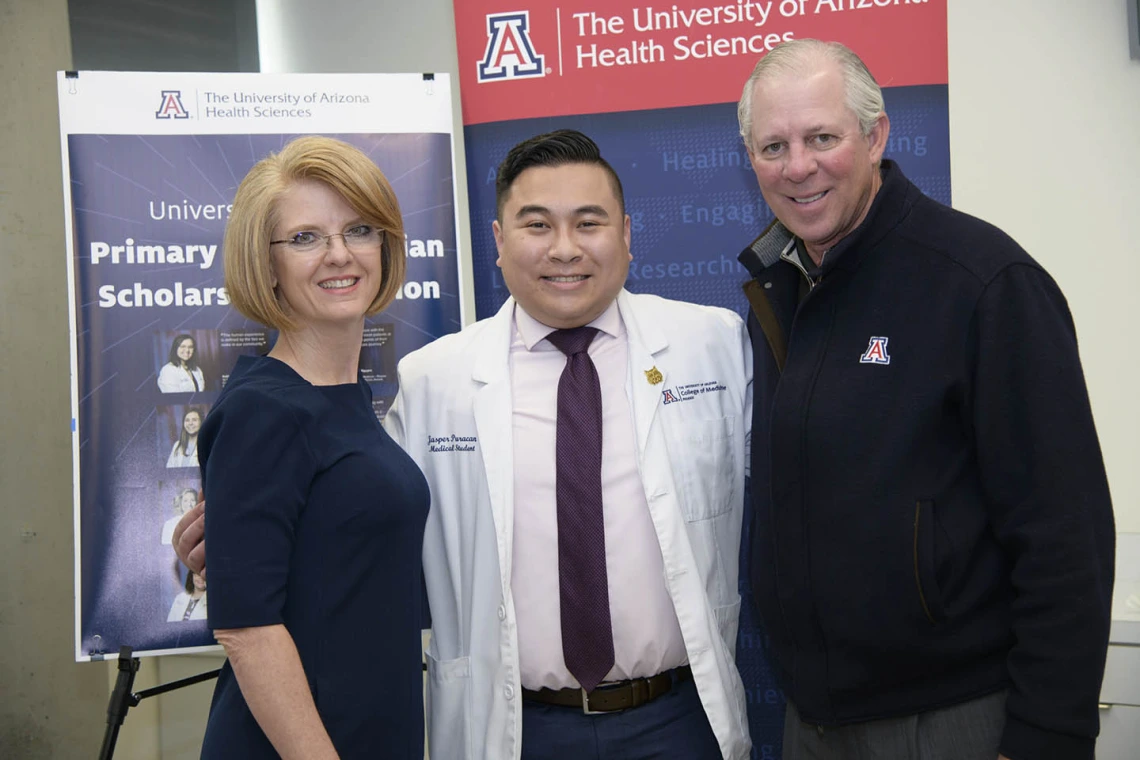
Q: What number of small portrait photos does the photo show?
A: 4